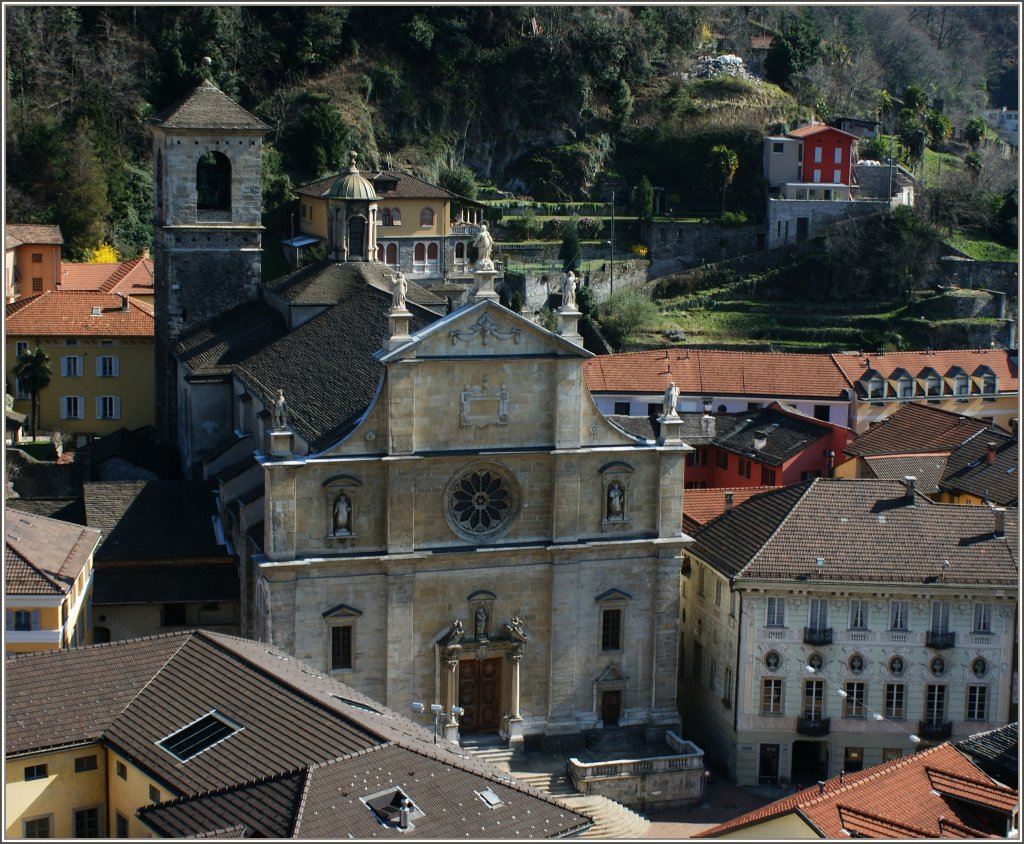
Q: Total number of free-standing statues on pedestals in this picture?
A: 5